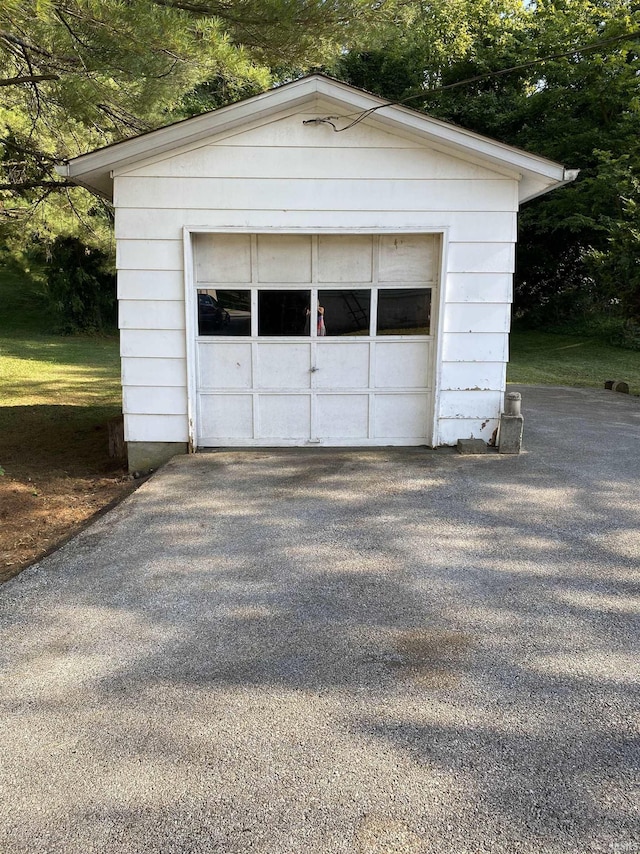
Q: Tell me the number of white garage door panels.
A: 12